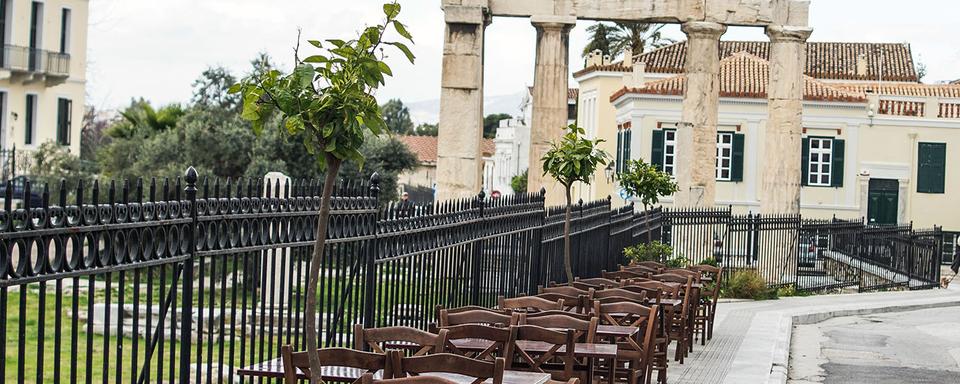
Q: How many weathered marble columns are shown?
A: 4